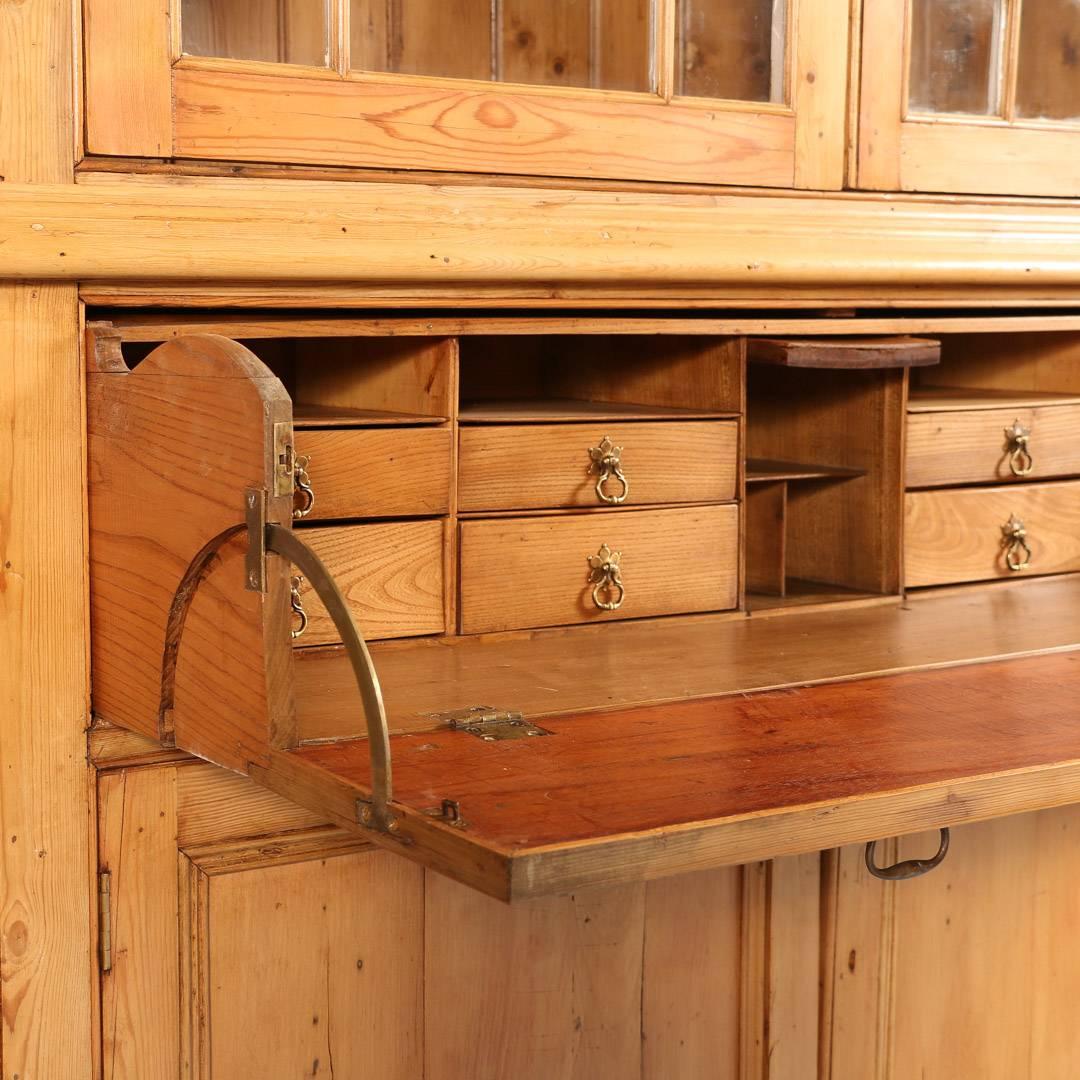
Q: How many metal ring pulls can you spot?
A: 6